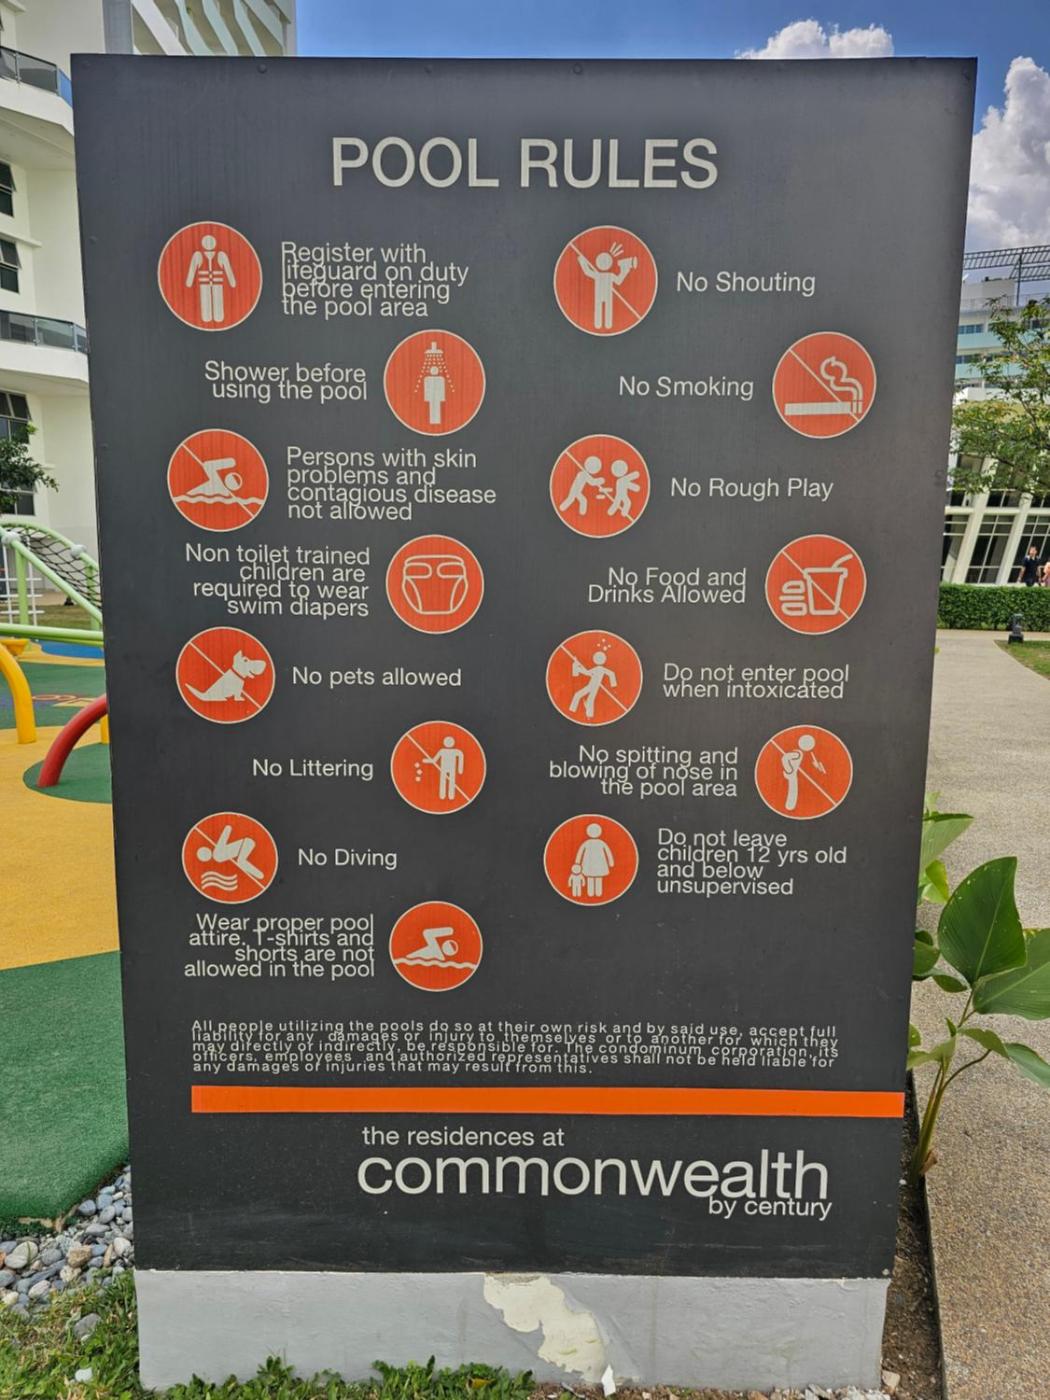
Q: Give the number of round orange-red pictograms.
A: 15